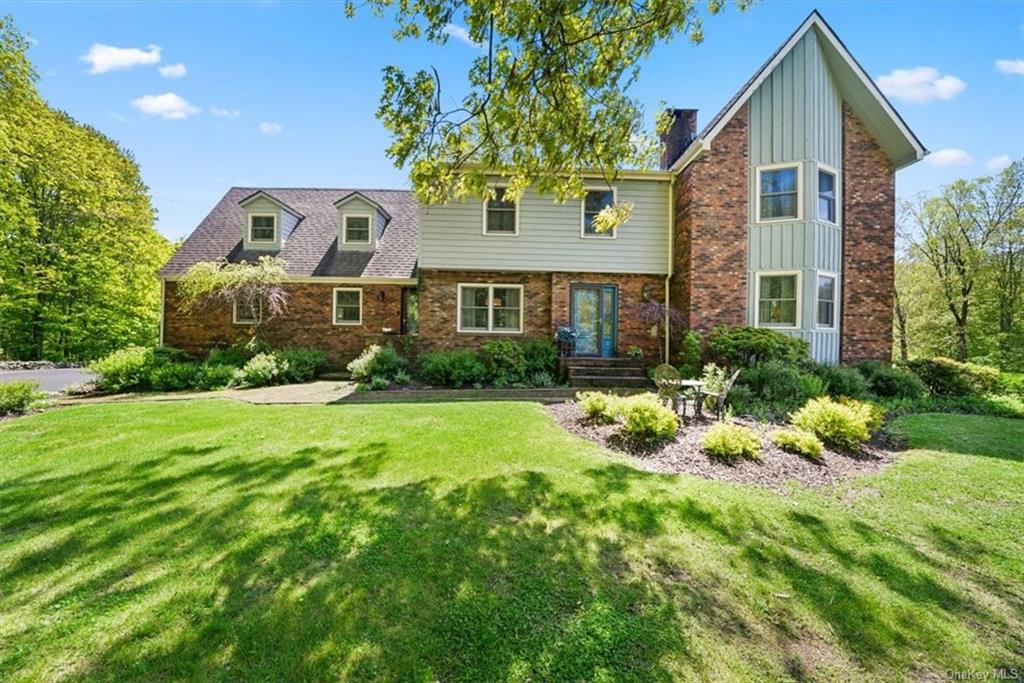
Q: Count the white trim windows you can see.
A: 11